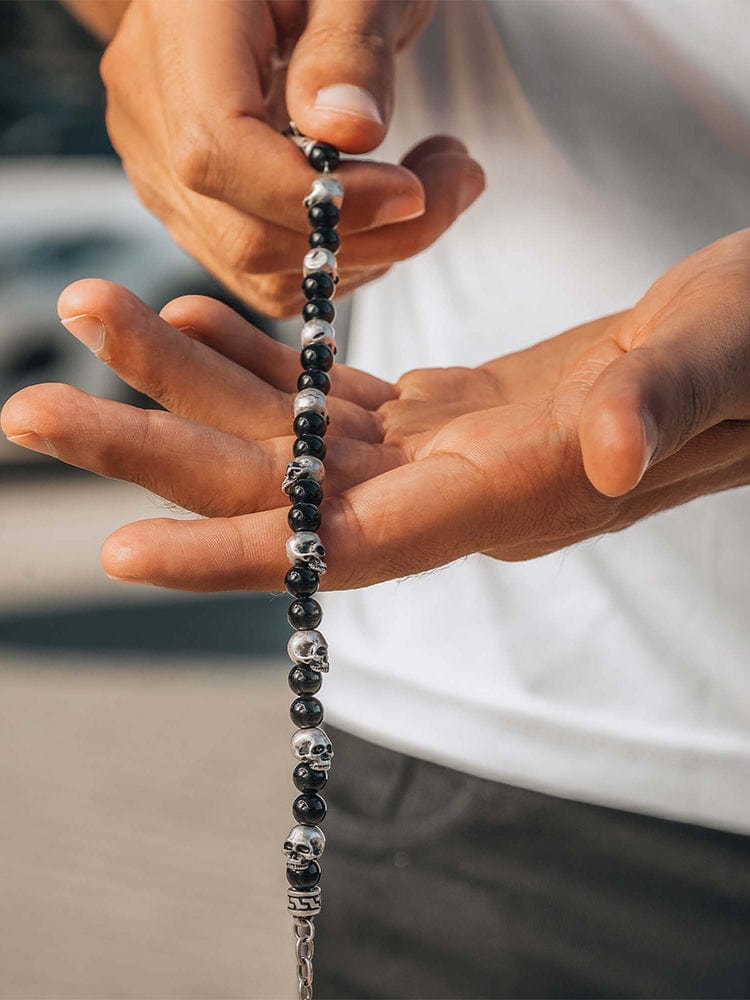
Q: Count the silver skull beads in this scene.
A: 9